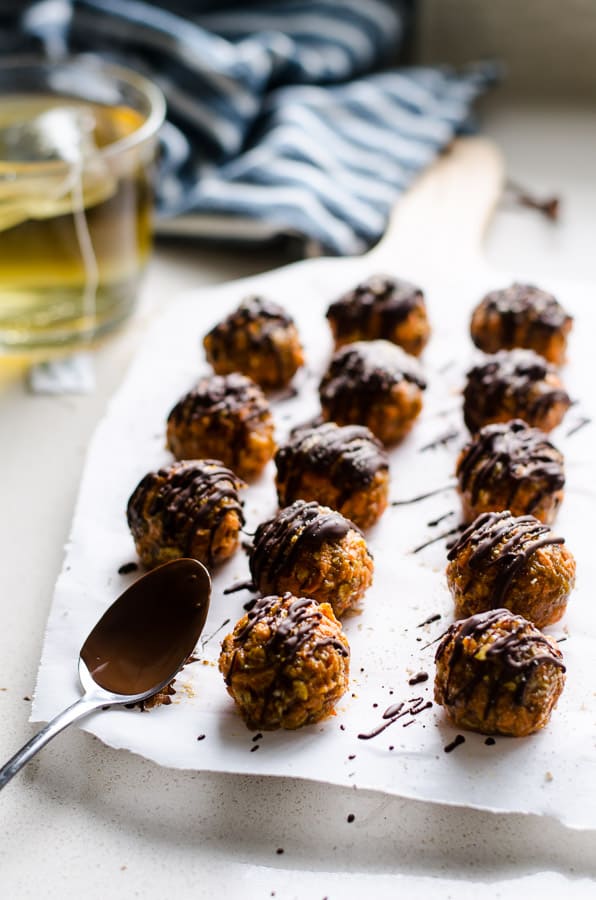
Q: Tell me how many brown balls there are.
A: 13